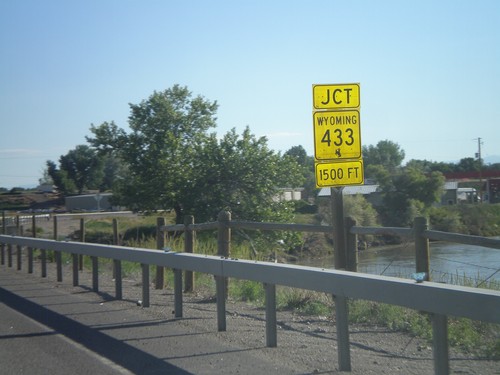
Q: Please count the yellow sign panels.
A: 3